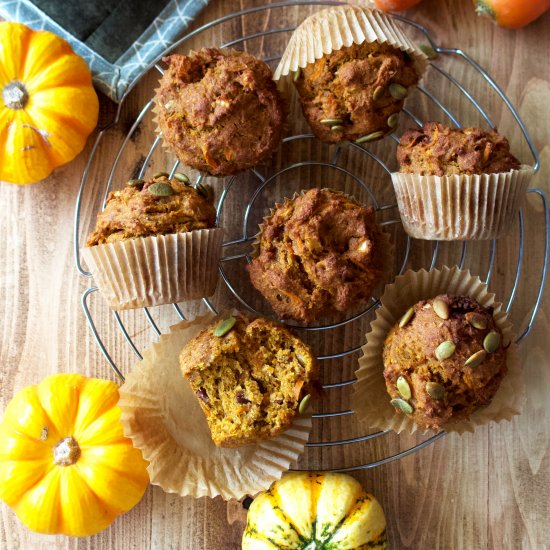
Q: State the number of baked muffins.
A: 7